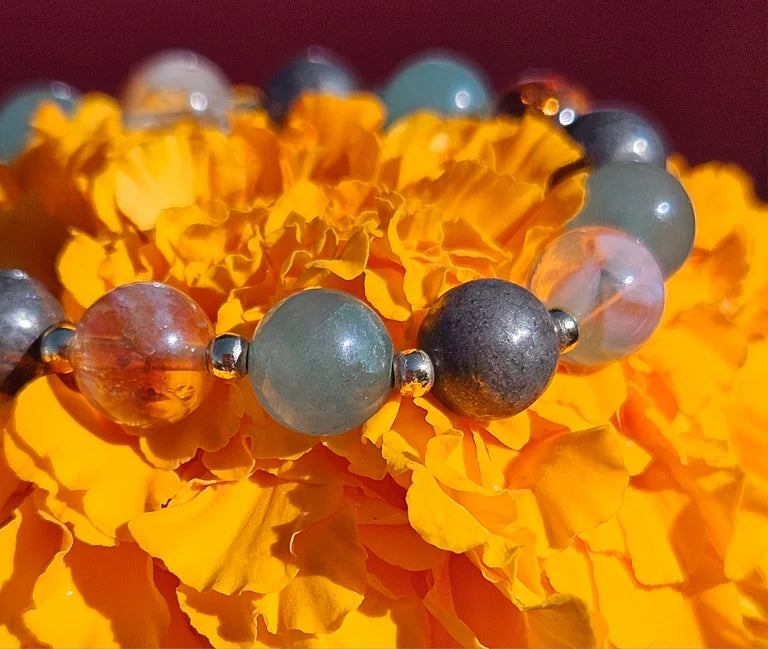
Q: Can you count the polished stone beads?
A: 12